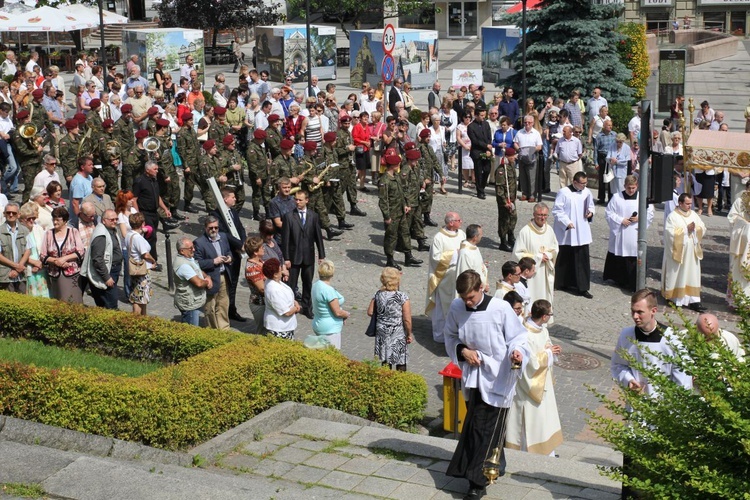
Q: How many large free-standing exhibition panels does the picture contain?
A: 4